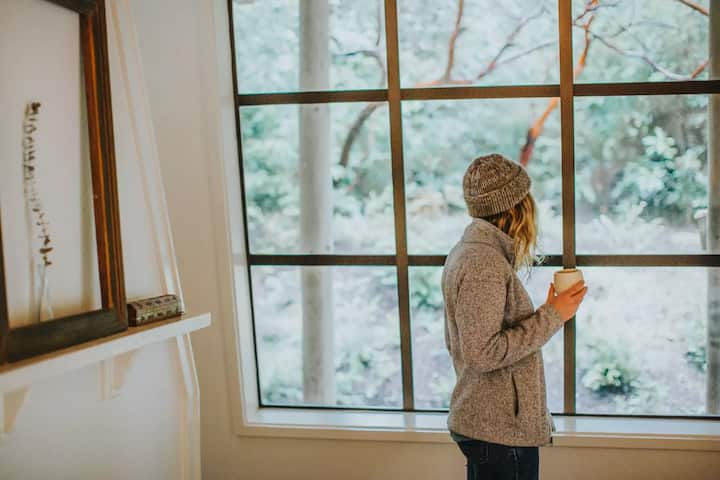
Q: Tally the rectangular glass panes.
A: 9